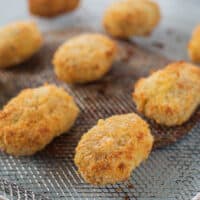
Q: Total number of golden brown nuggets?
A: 8